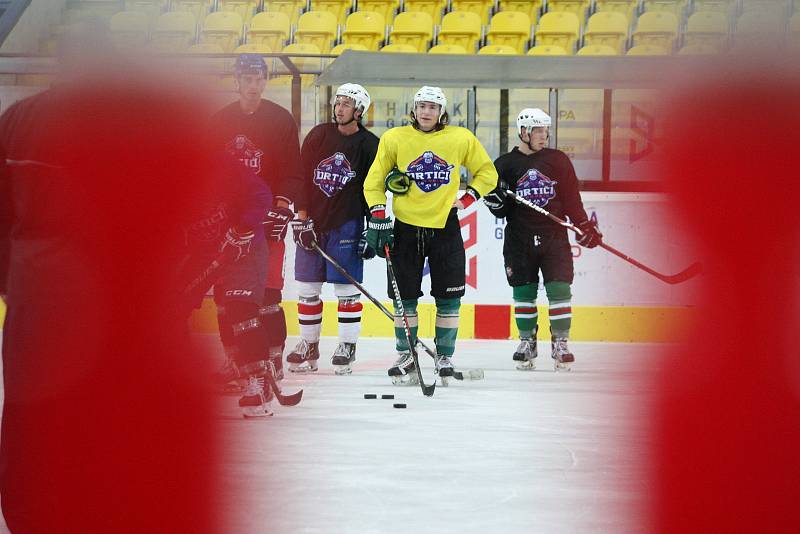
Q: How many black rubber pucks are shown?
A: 3